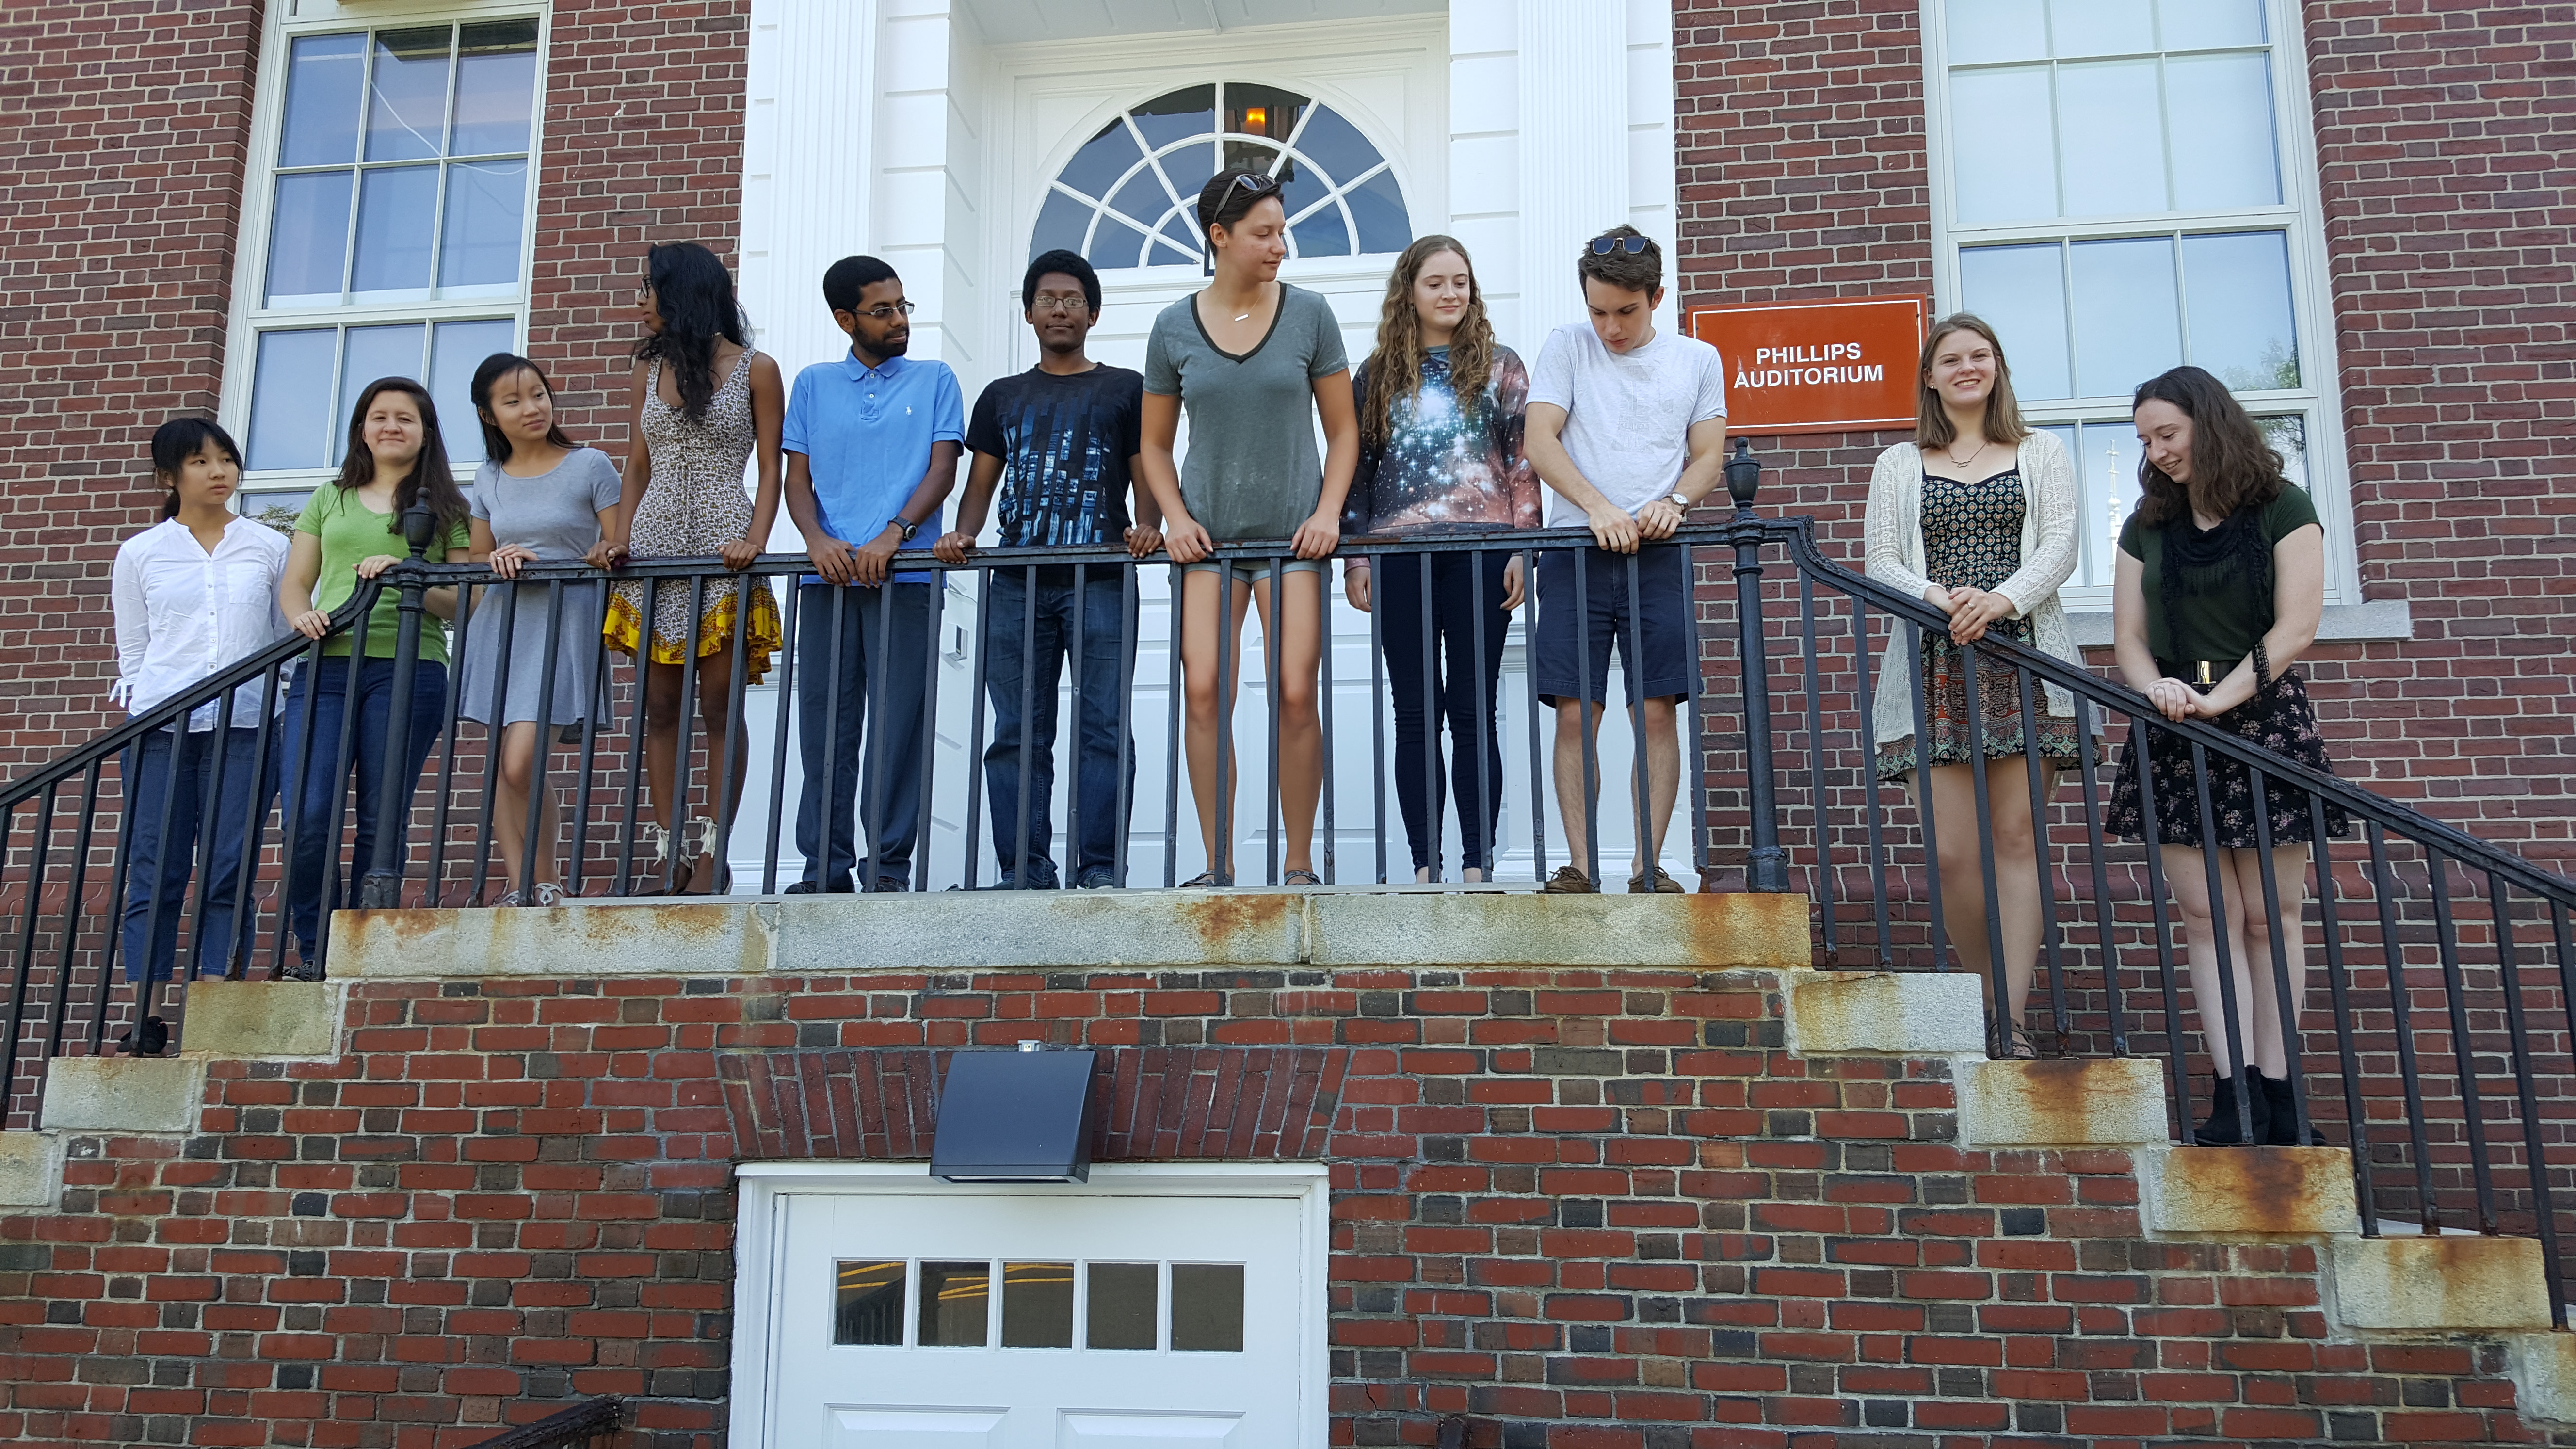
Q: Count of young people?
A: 11